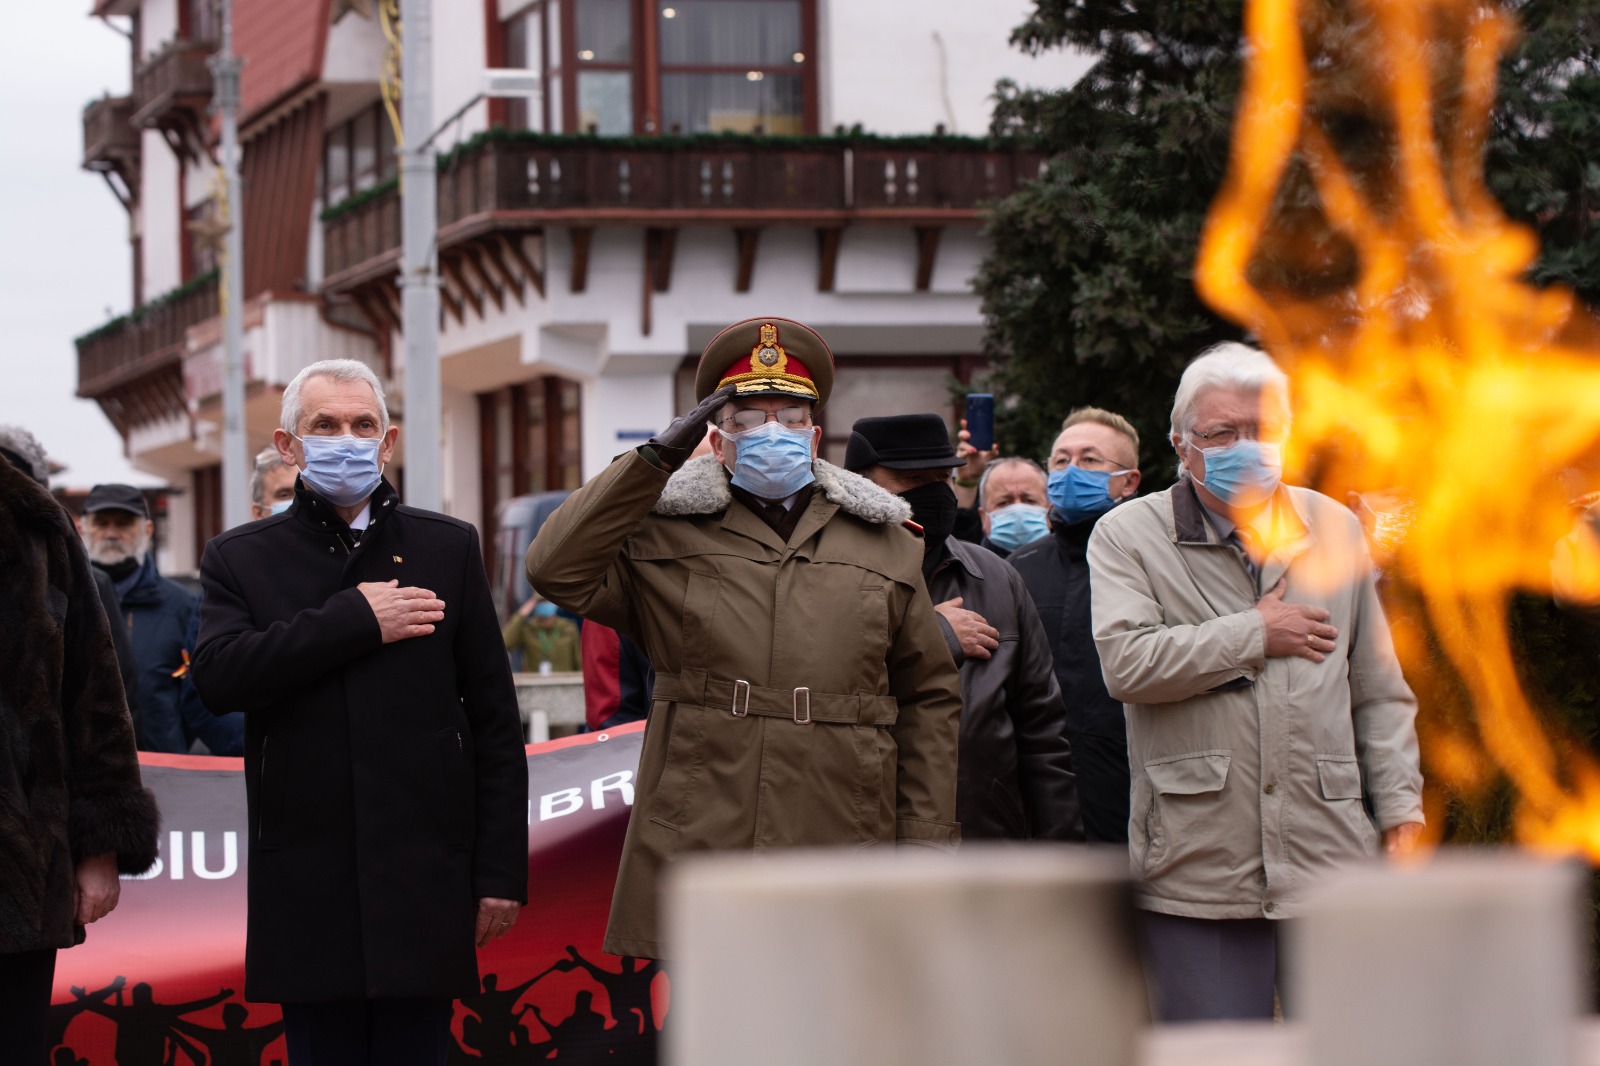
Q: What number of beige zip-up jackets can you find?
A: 1